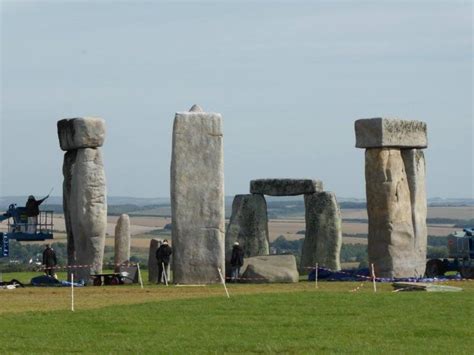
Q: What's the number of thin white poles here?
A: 6